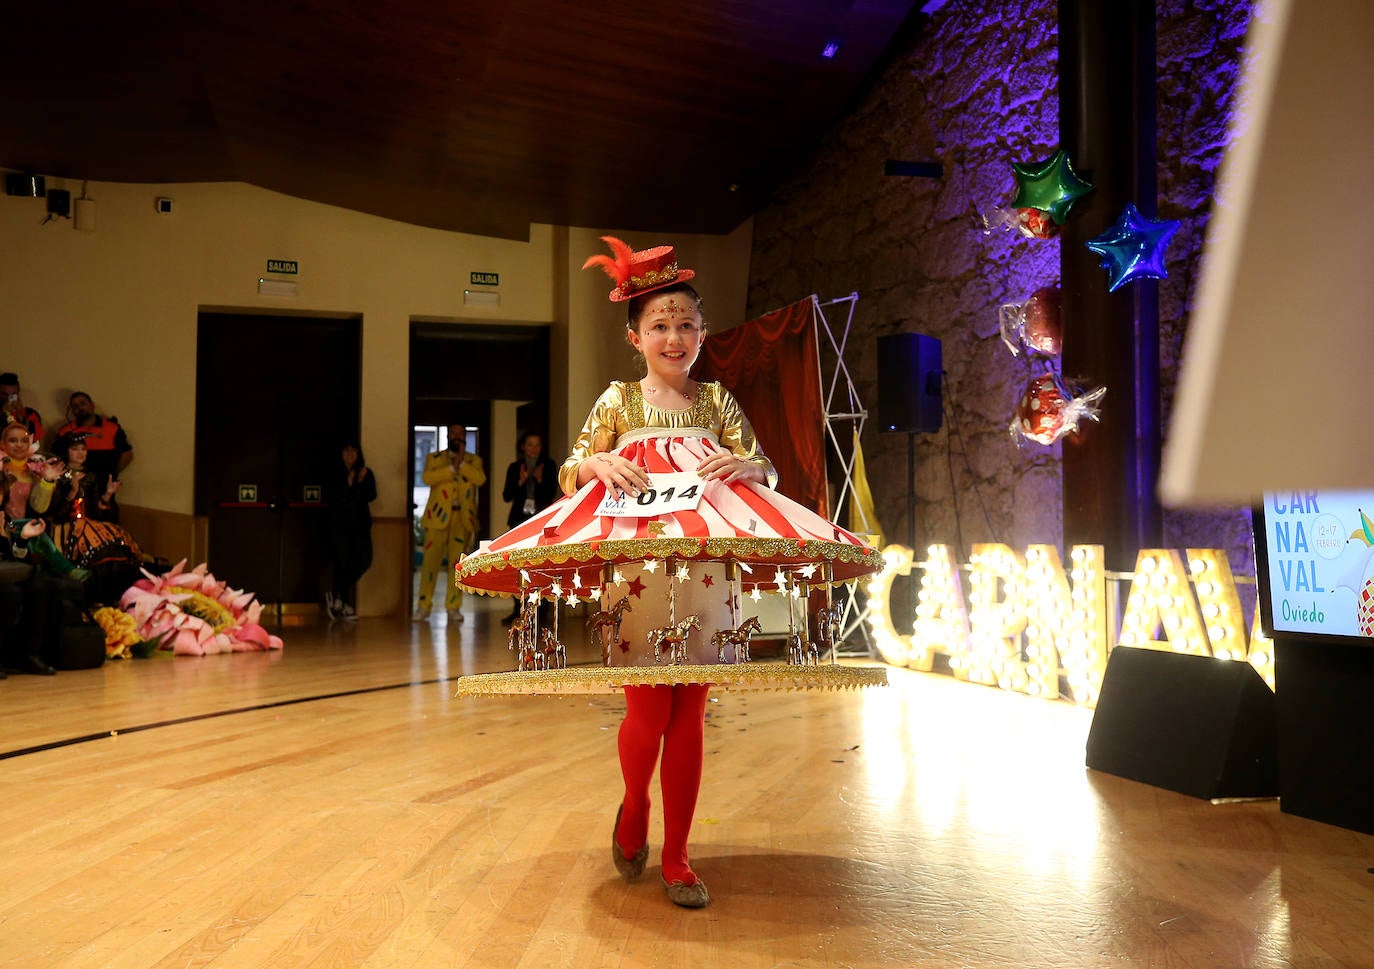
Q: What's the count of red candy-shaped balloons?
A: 3